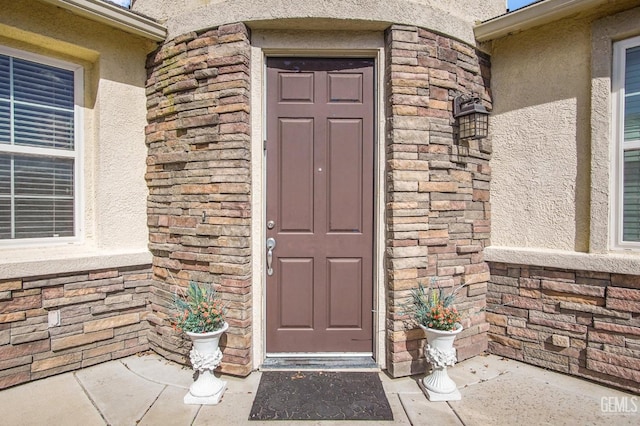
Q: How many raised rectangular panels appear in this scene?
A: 6